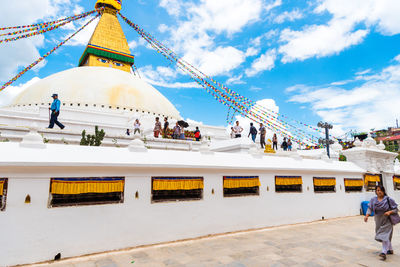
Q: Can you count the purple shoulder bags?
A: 1